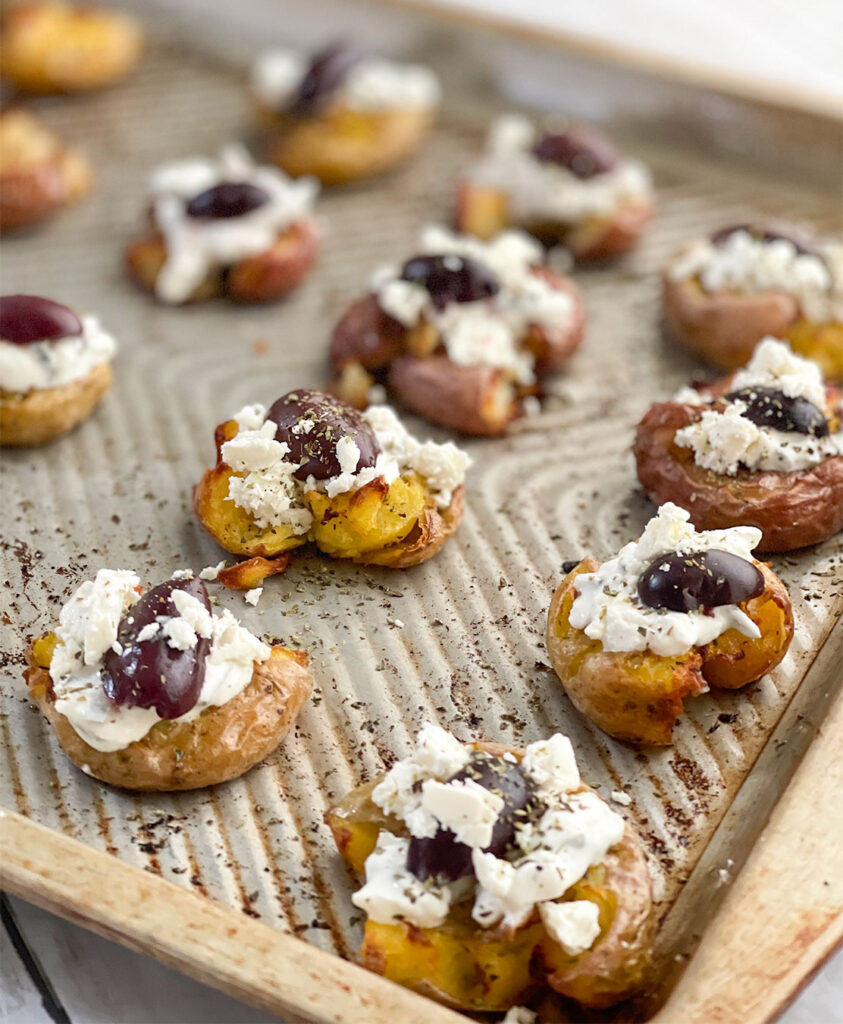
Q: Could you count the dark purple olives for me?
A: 11